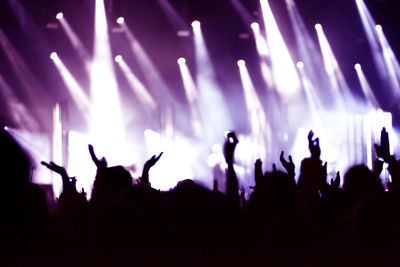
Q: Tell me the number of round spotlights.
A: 12